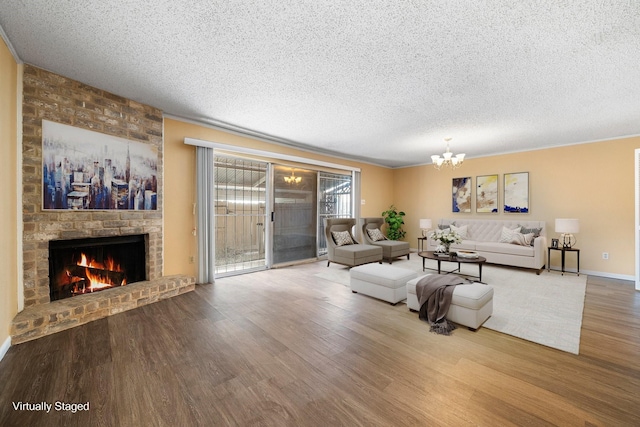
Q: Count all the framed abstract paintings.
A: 3